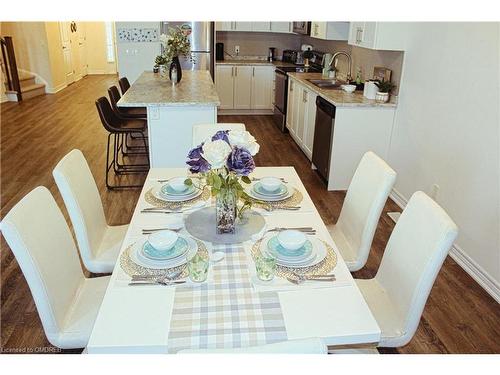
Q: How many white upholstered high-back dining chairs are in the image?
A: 6